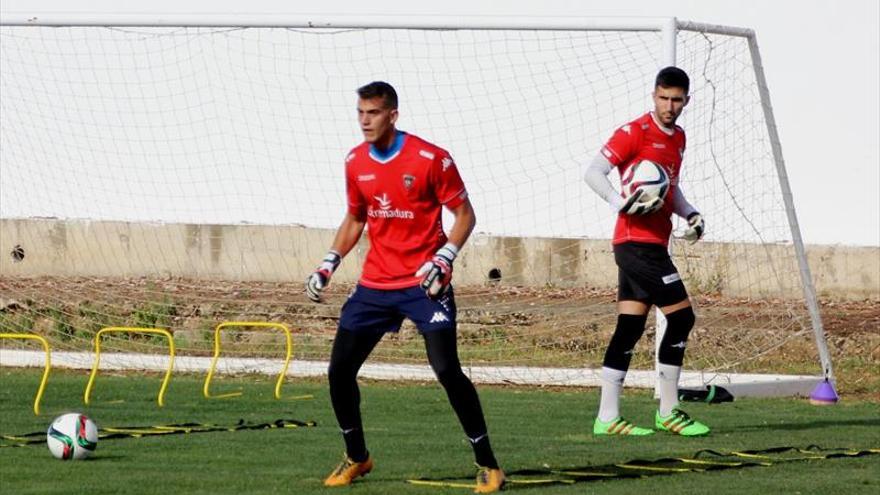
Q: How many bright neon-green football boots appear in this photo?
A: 2